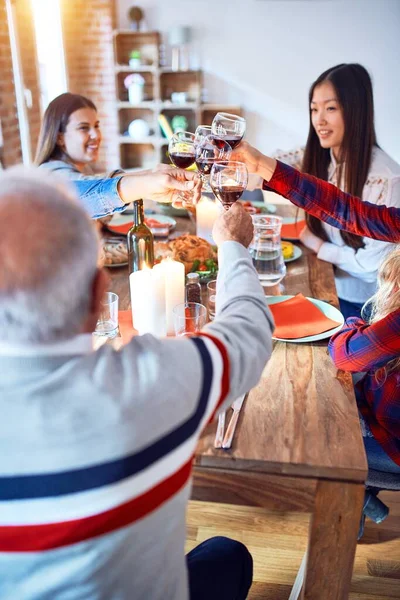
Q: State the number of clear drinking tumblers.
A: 3